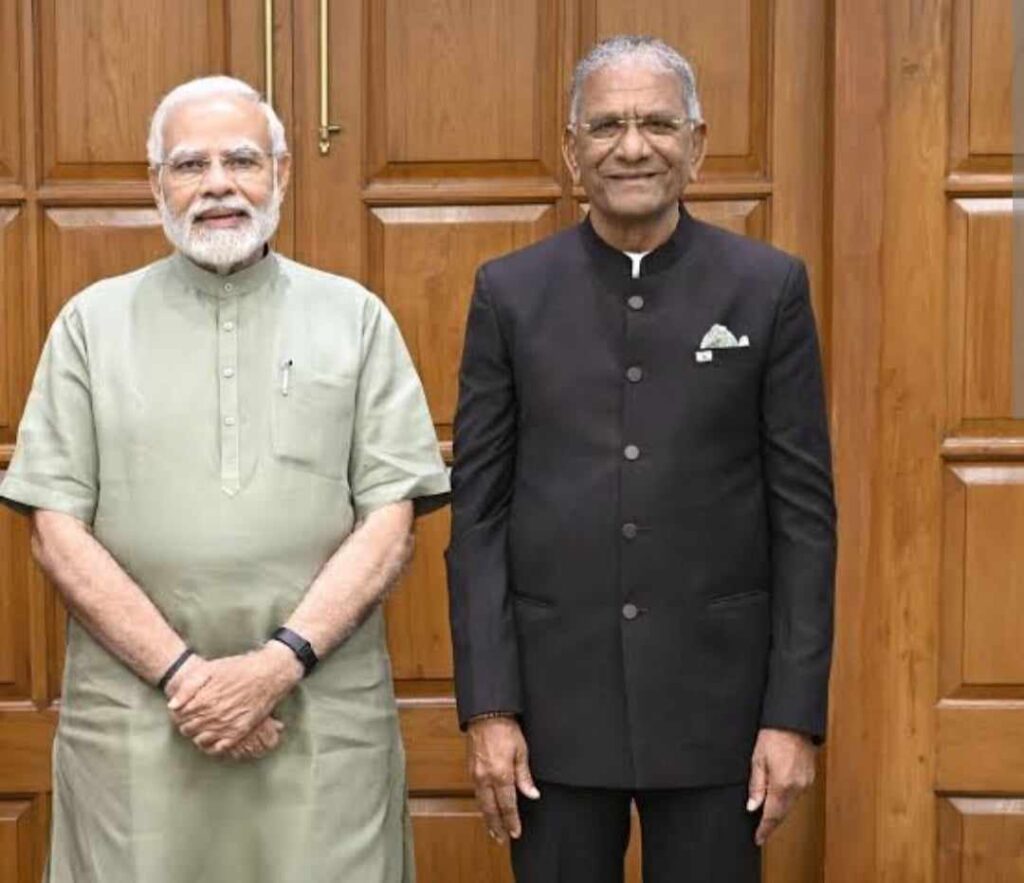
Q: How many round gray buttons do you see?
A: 5